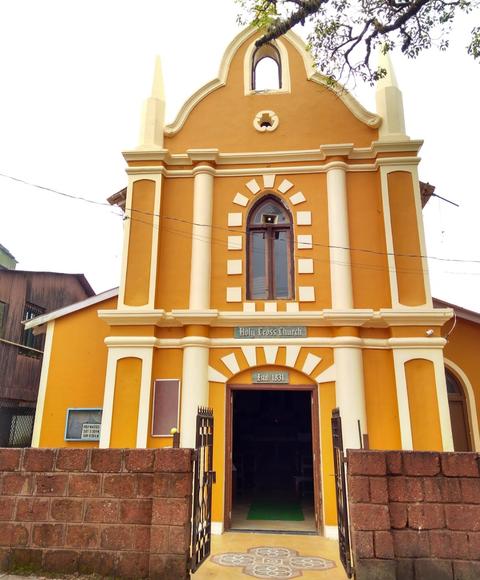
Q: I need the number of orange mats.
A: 0